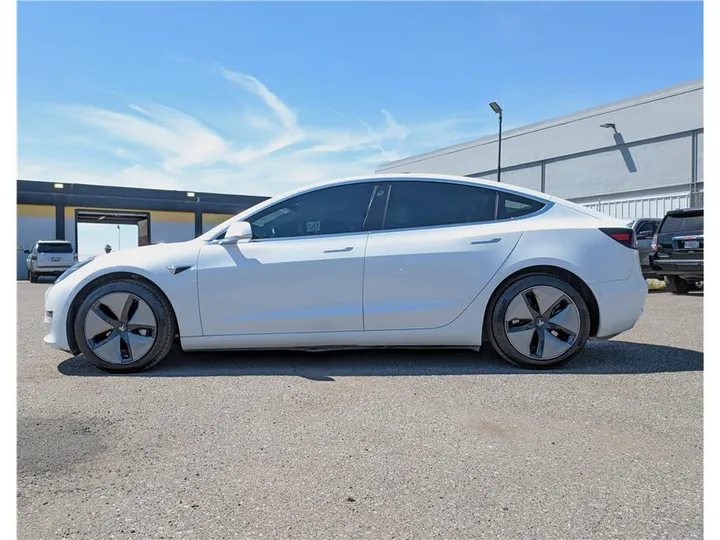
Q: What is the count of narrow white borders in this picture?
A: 2